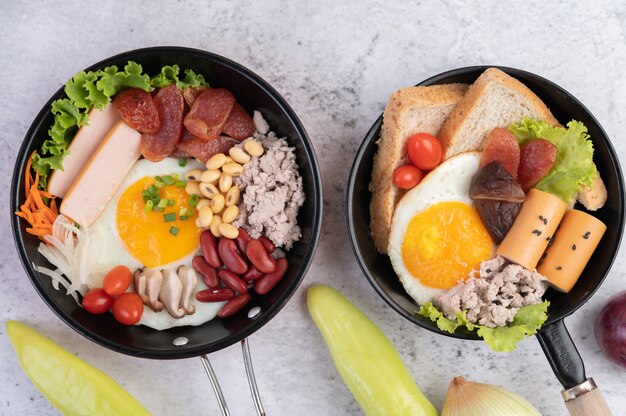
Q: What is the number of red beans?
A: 11